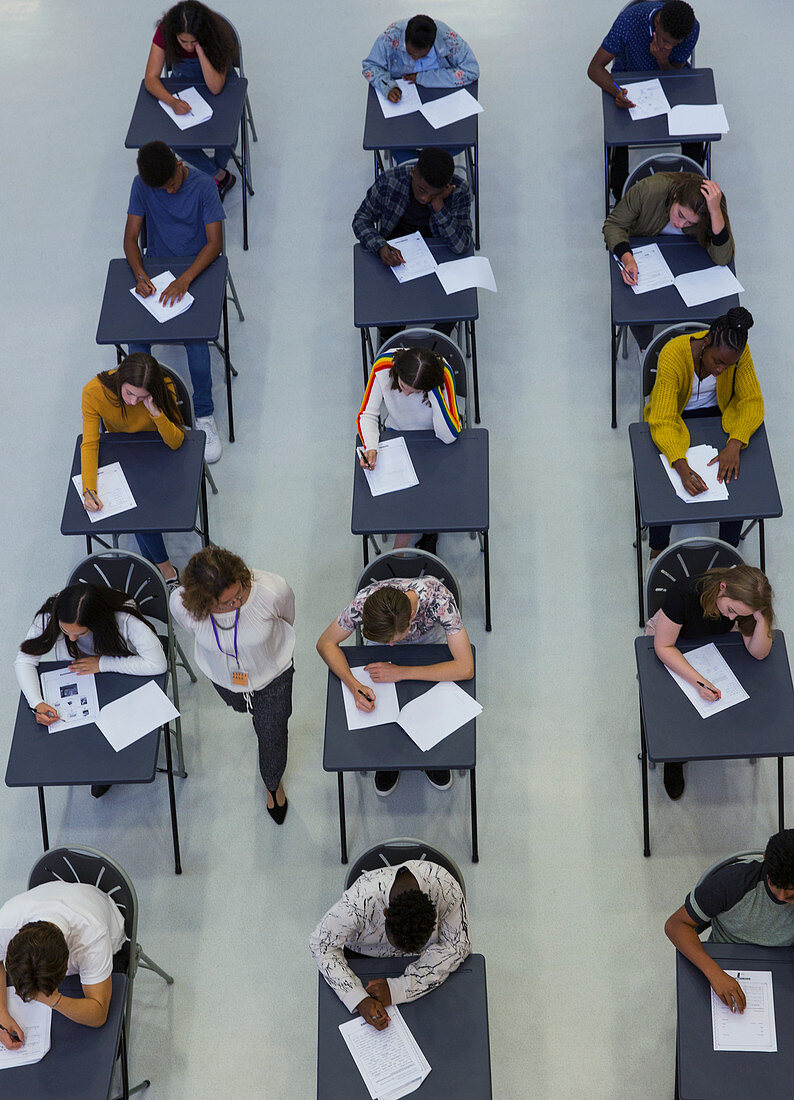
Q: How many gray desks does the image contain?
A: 15